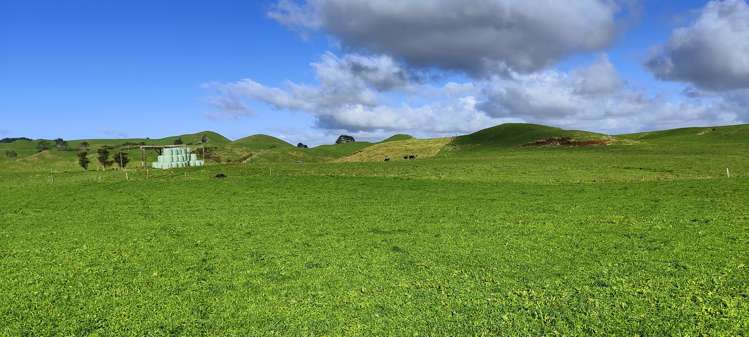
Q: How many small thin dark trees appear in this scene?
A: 3